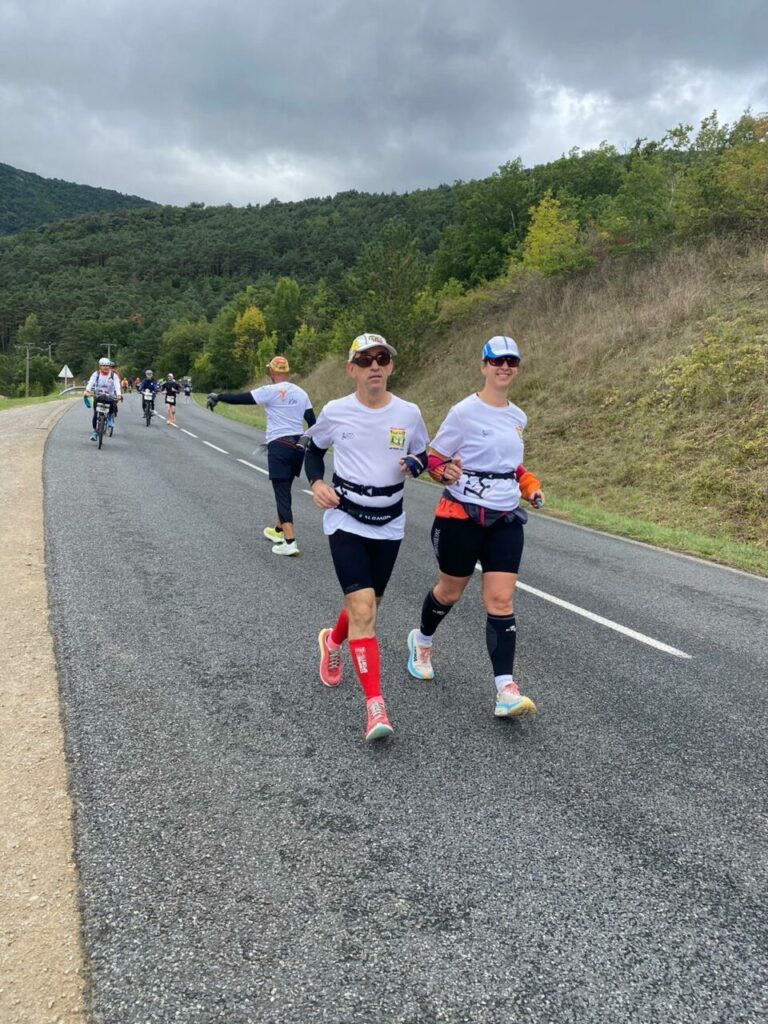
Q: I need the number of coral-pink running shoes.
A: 2